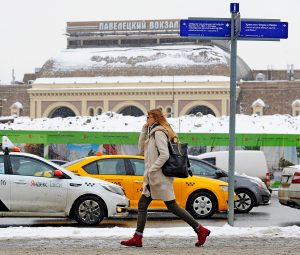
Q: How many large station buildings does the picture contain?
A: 1